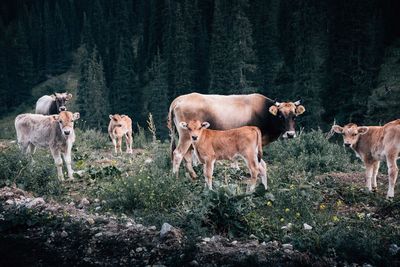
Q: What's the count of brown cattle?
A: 4